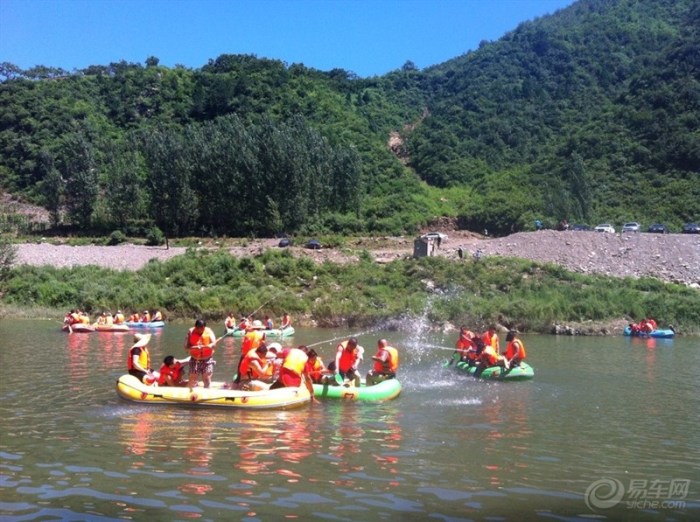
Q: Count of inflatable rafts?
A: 8